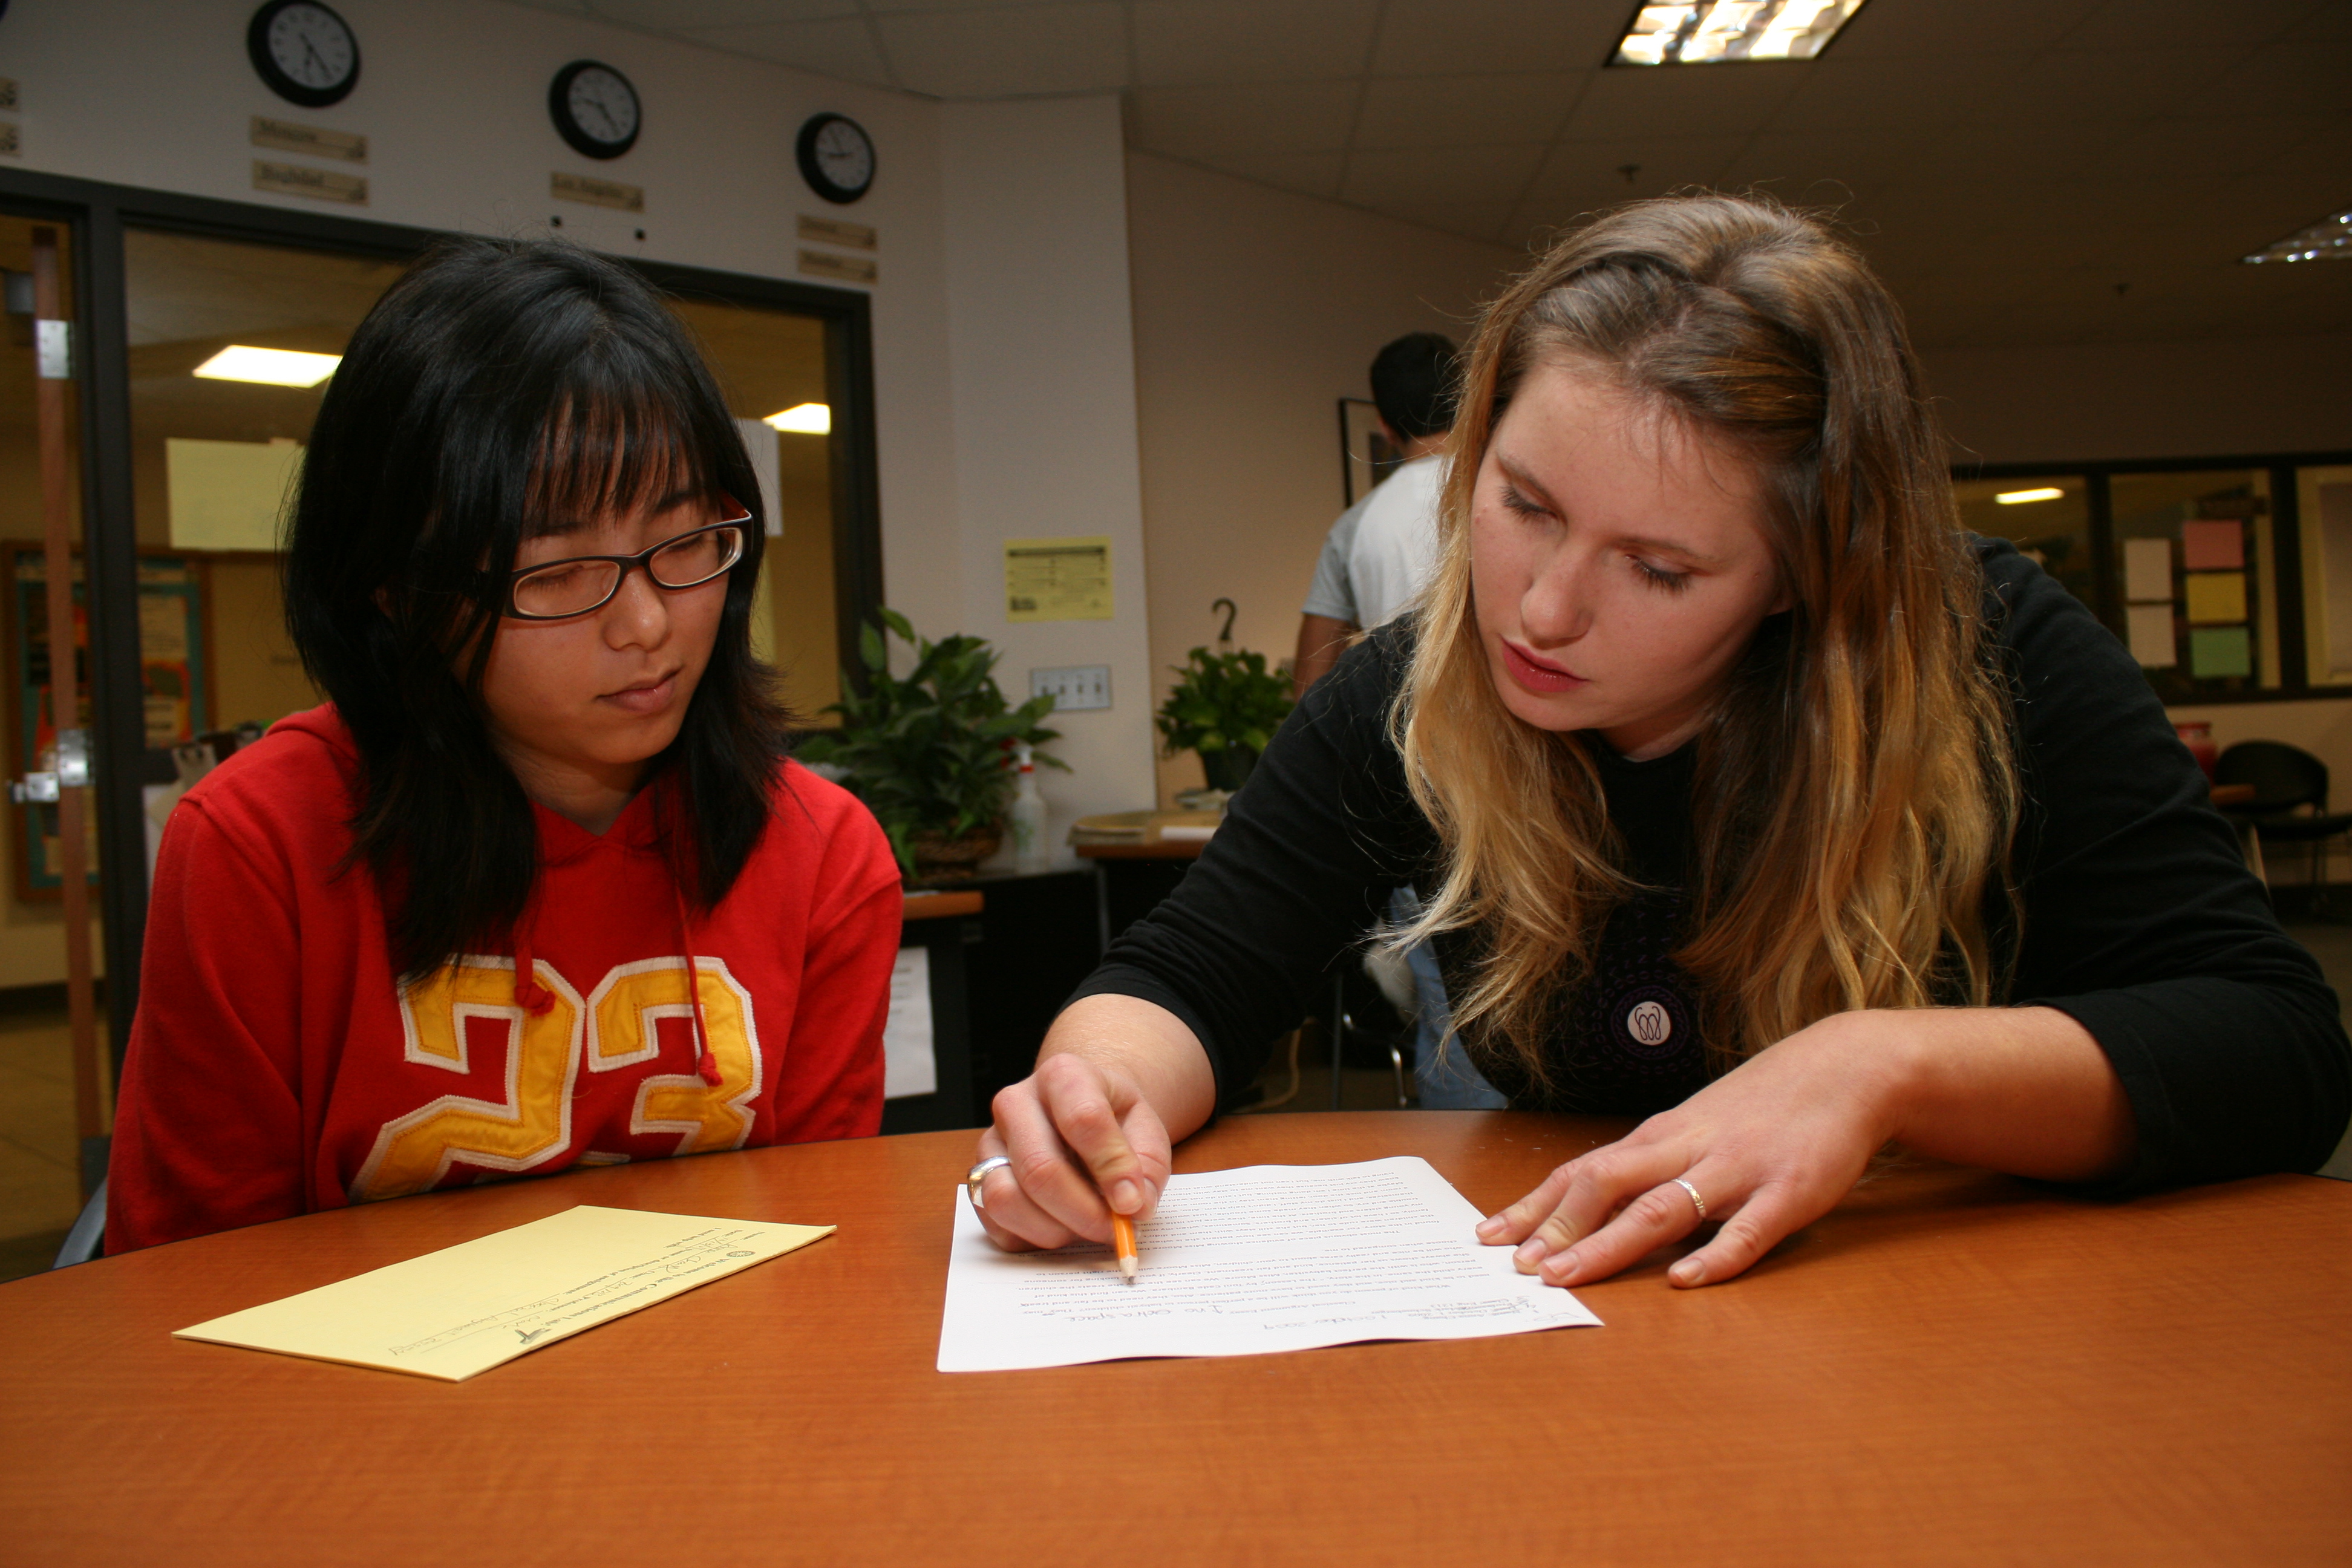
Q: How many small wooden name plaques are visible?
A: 7